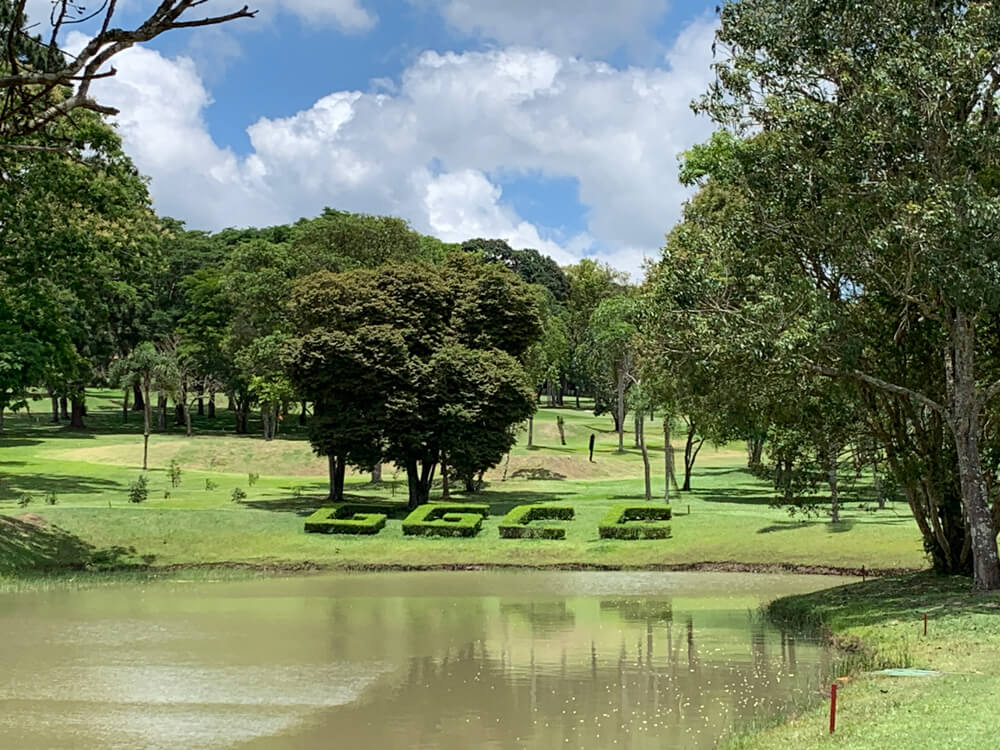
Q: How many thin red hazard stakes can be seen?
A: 3